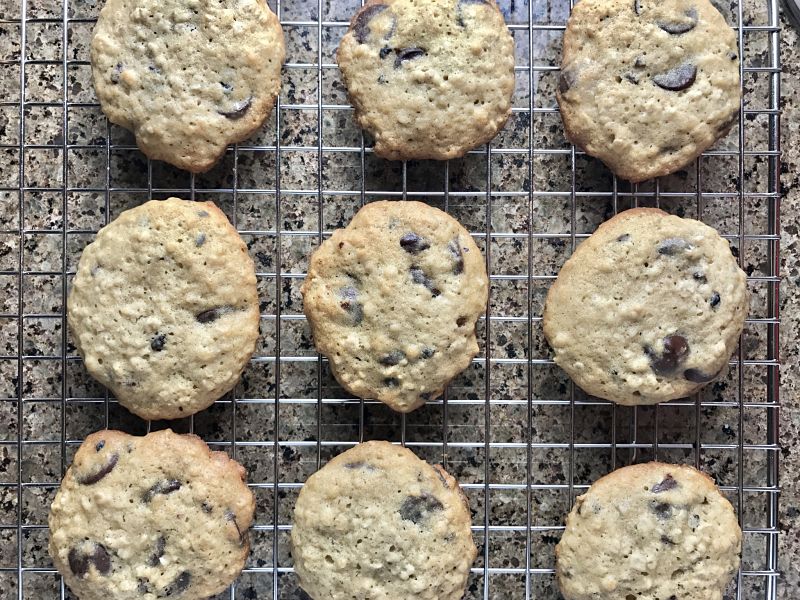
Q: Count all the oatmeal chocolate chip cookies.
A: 9